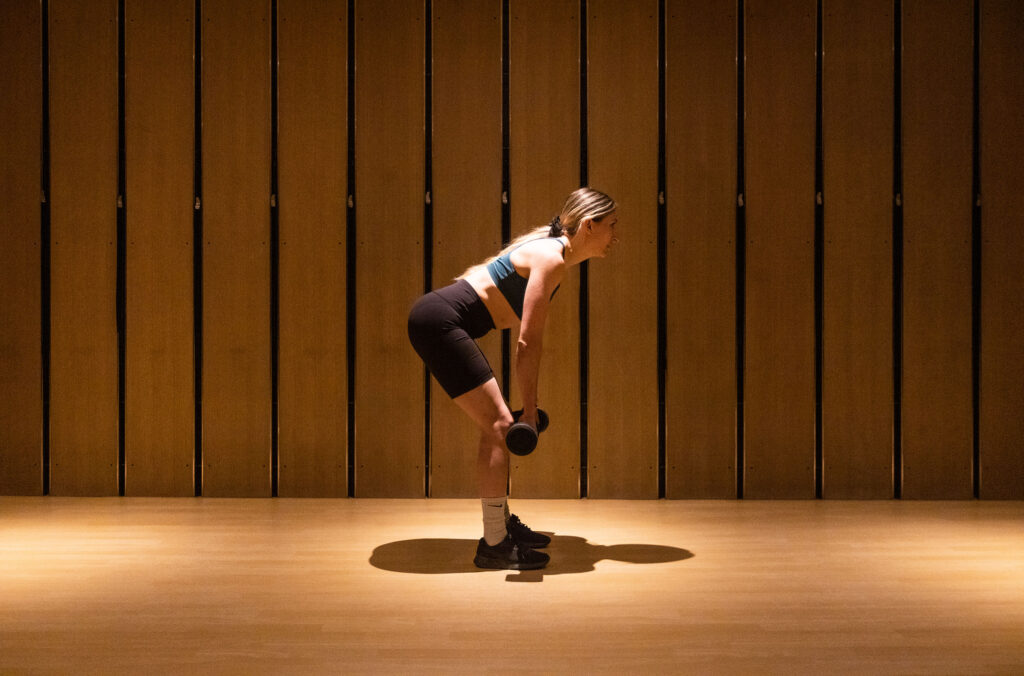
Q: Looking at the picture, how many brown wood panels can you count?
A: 14